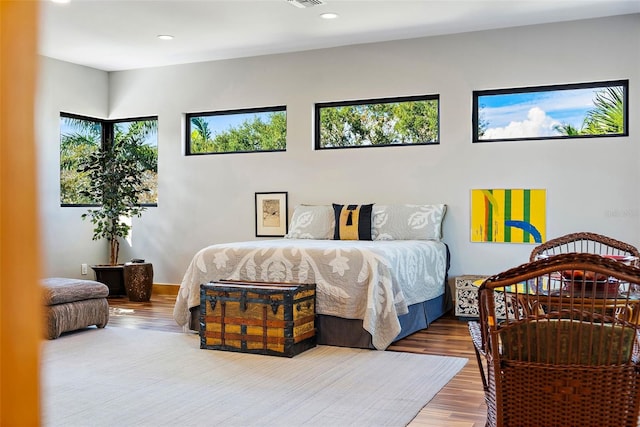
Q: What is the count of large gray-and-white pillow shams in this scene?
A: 2